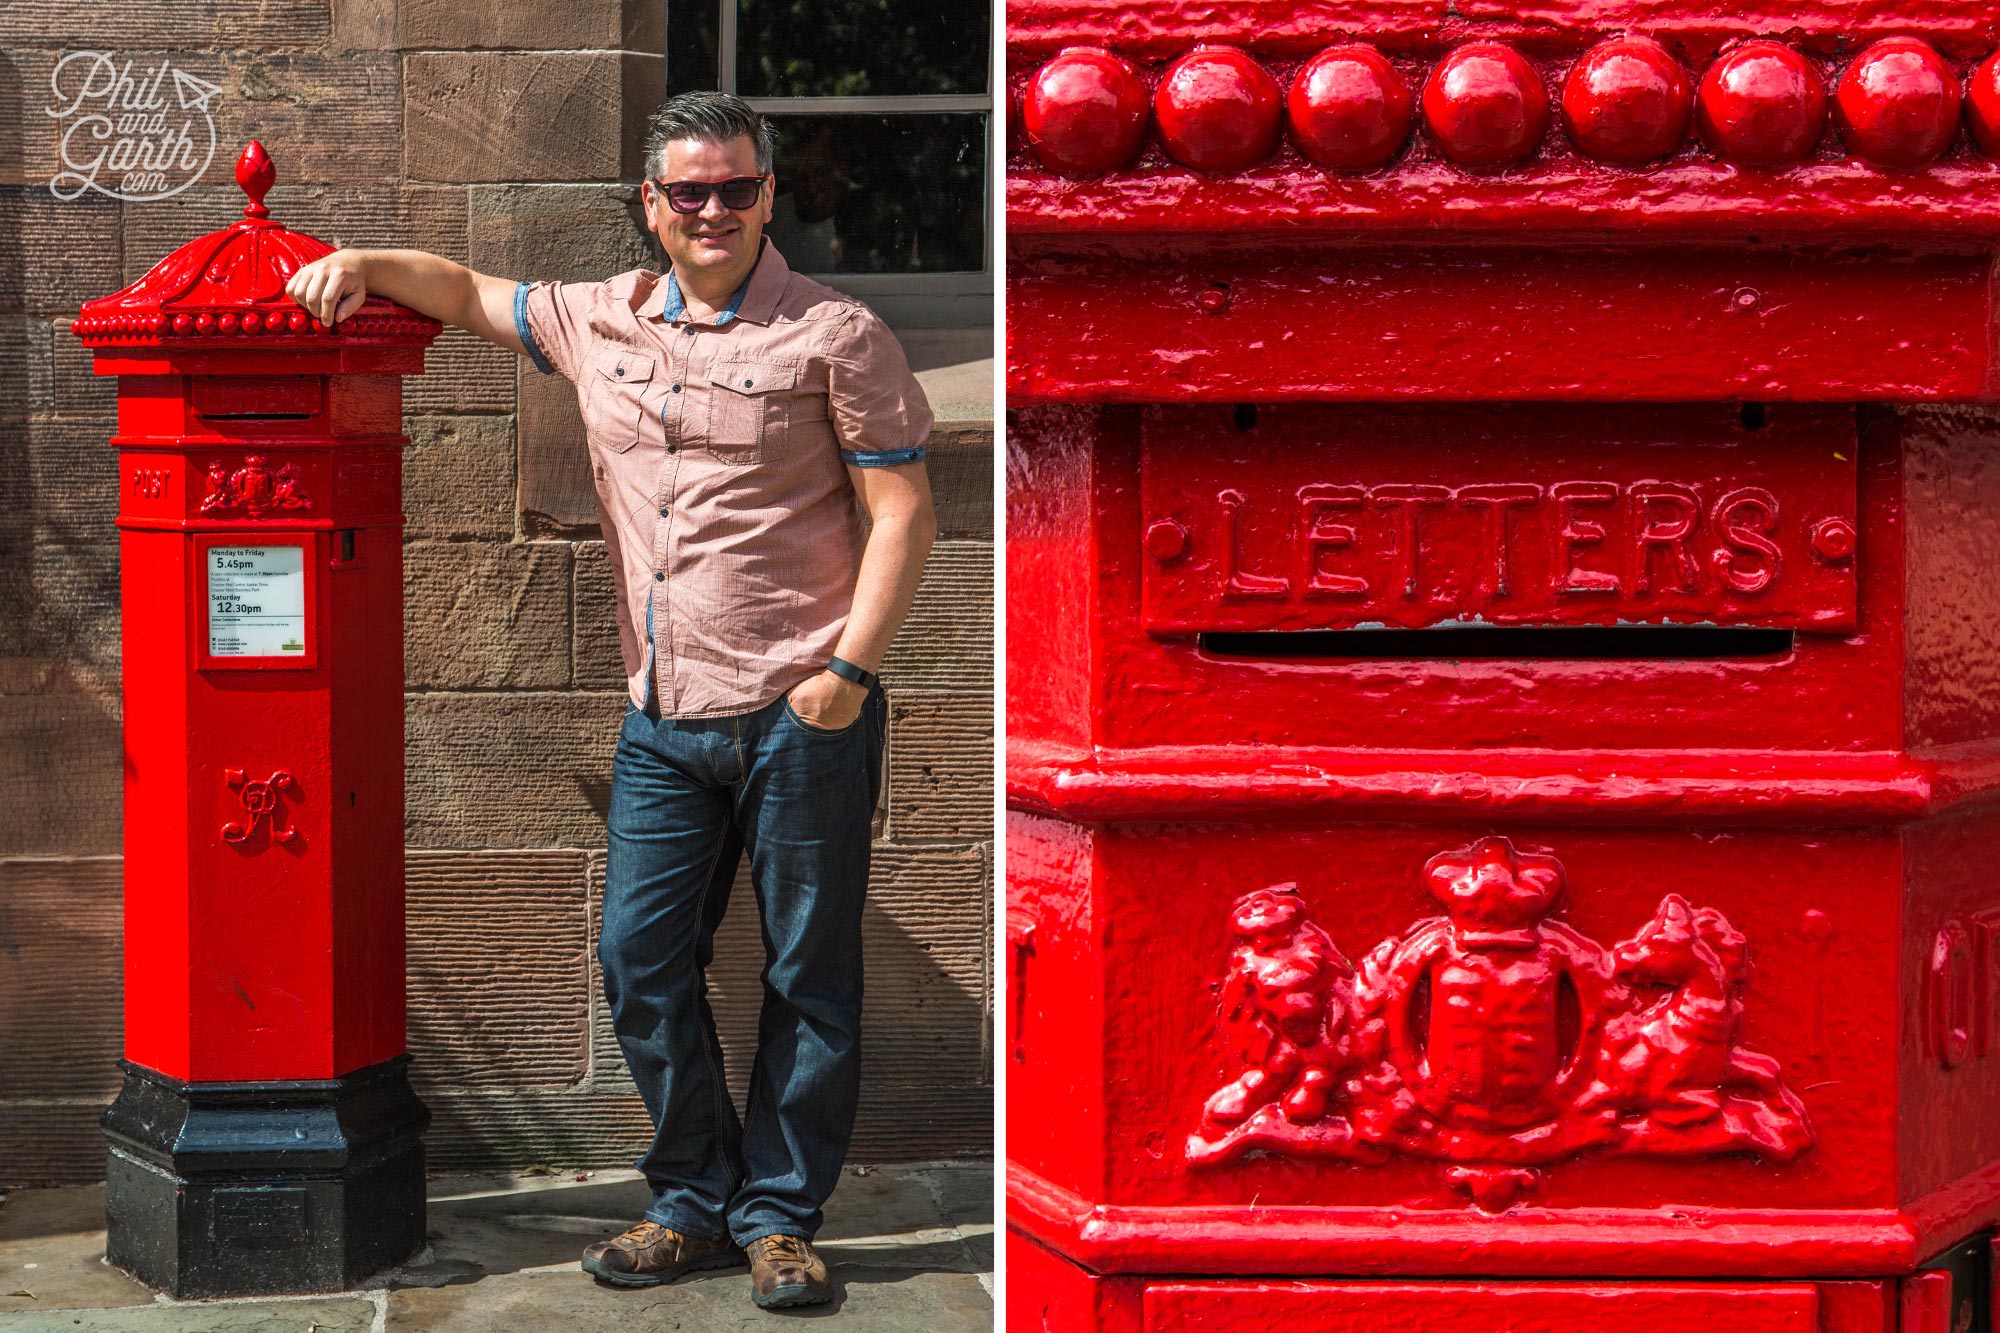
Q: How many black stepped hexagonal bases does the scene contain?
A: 1